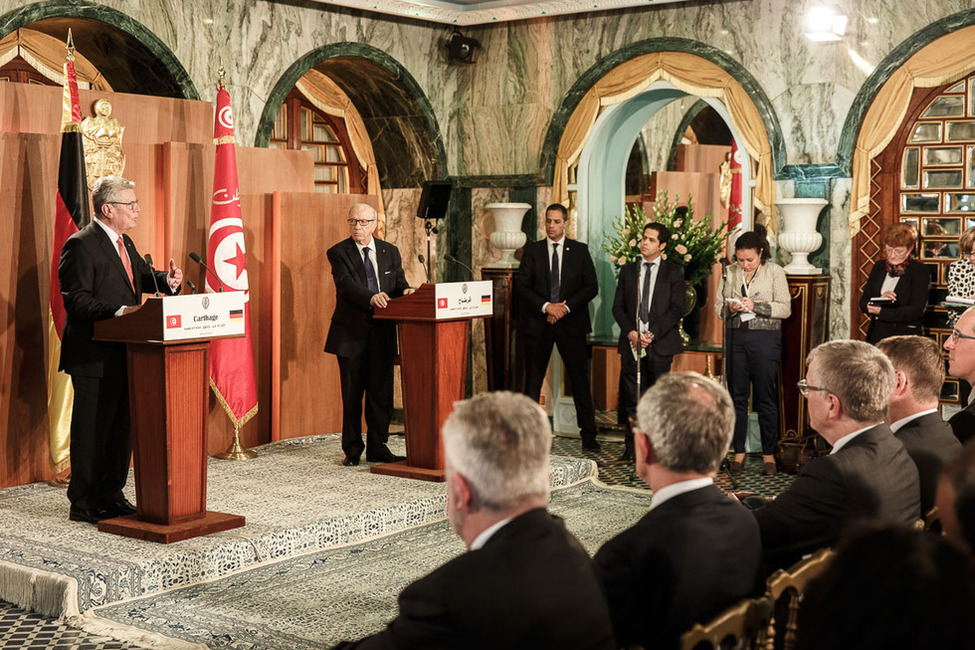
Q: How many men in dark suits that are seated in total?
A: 5